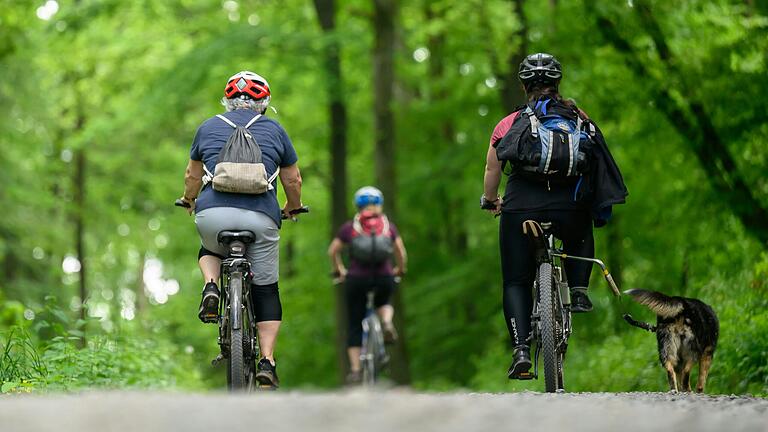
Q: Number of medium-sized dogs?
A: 1